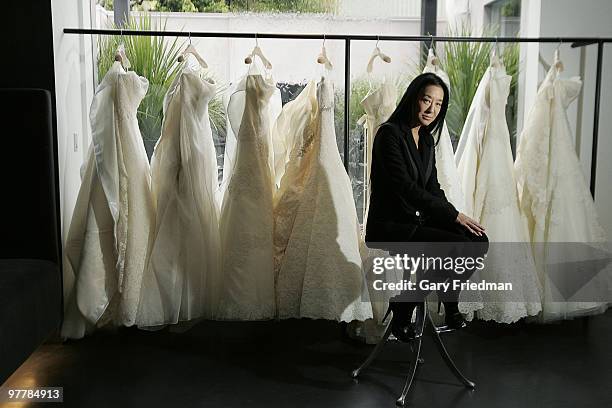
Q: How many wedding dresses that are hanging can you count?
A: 8